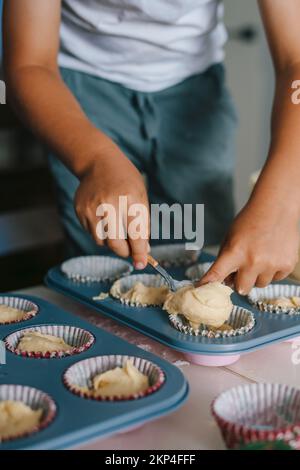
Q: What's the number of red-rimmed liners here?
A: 5